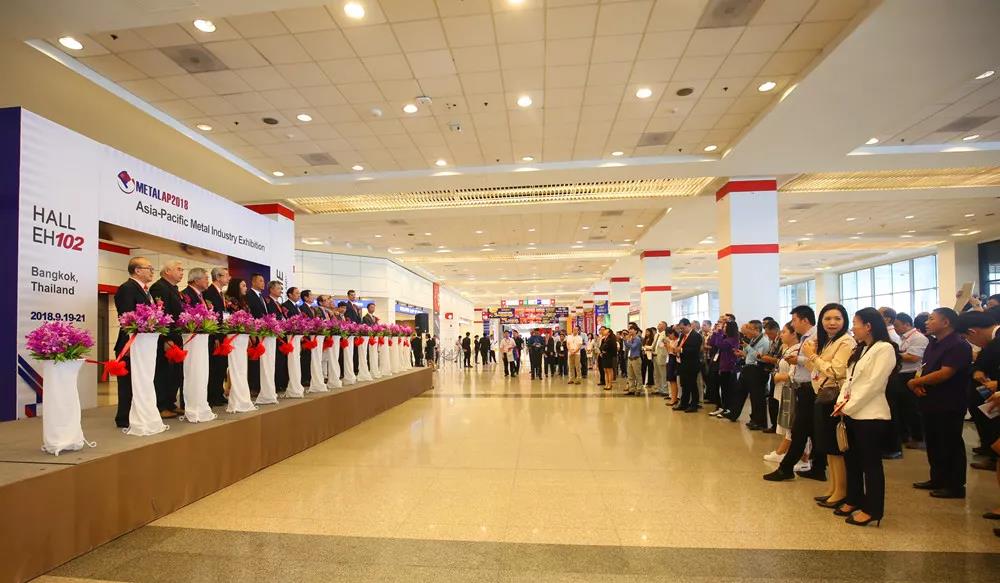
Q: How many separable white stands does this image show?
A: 15